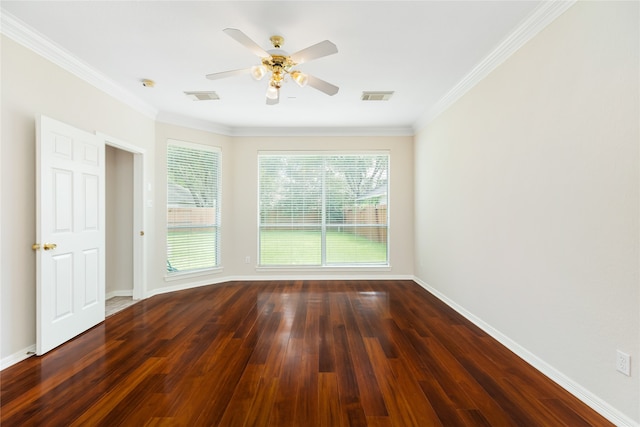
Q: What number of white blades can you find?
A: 5